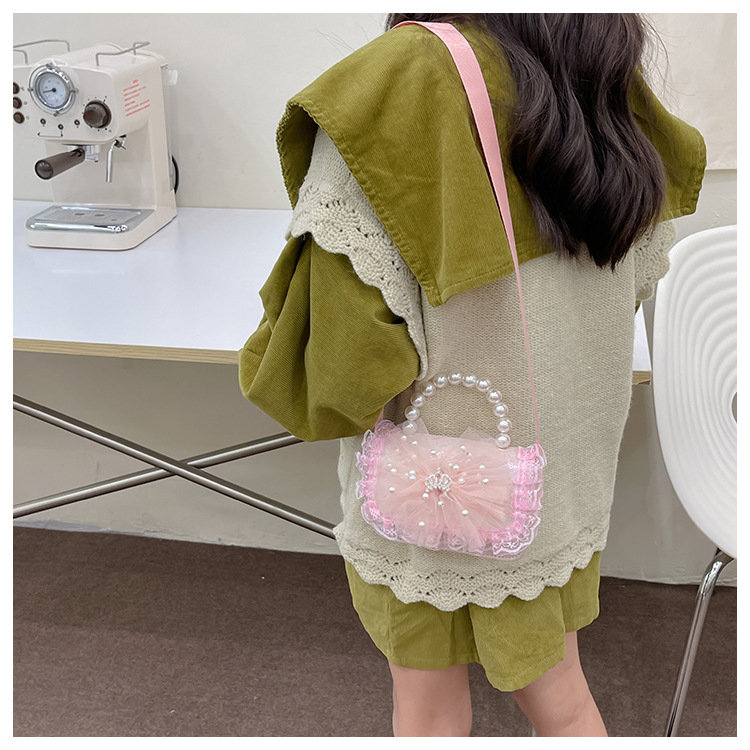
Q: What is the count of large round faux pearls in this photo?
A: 12